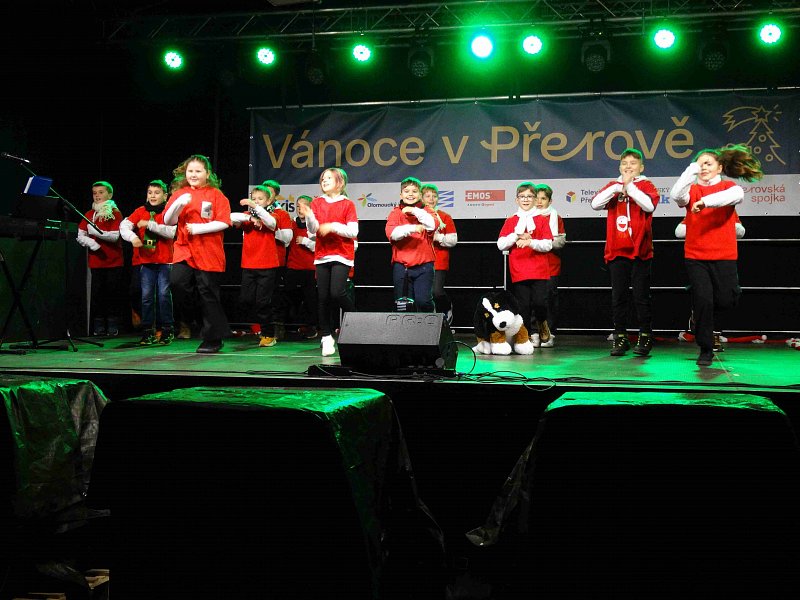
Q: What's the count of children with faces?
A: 12